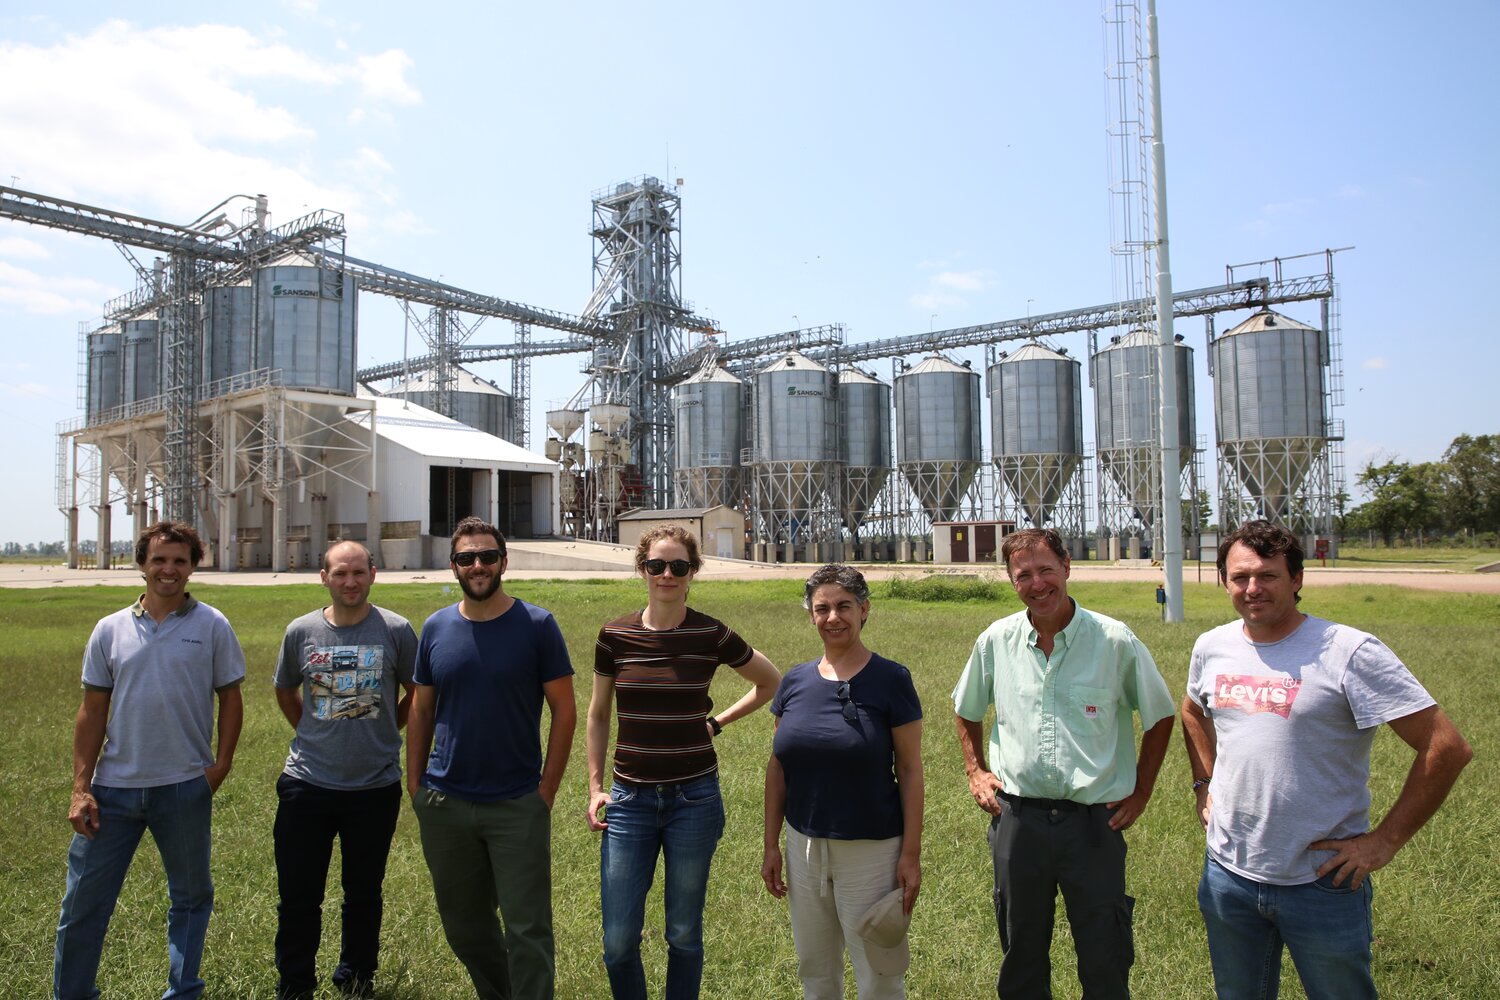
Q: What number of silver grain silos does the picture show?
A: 13